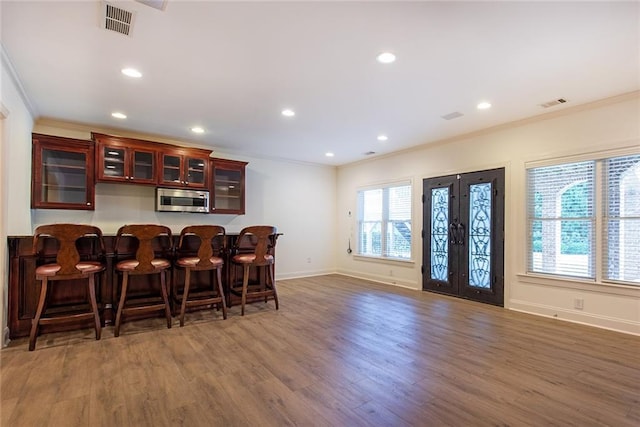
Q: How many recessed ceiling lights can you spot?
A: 8